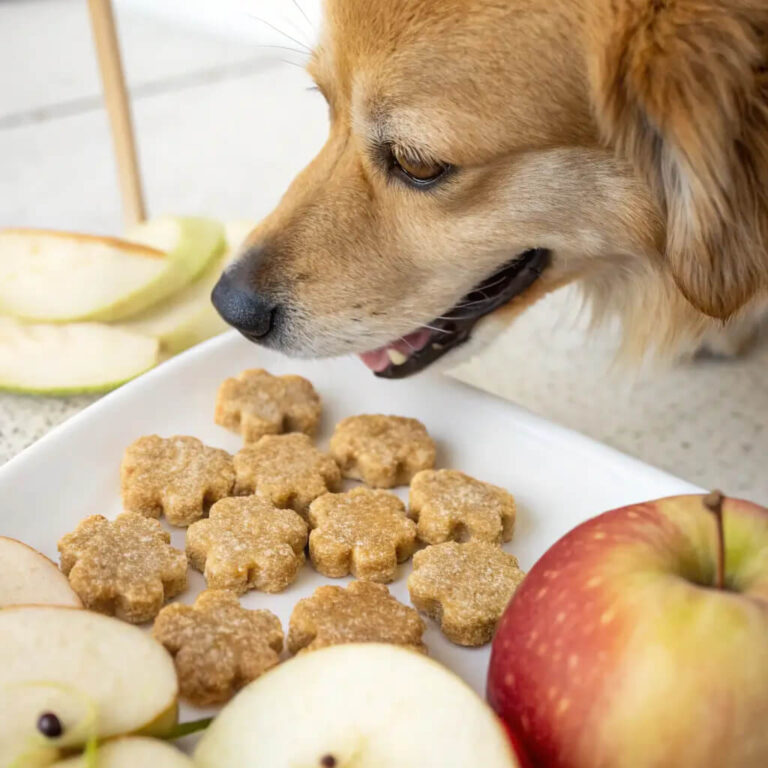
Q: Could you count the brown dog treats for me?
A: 11